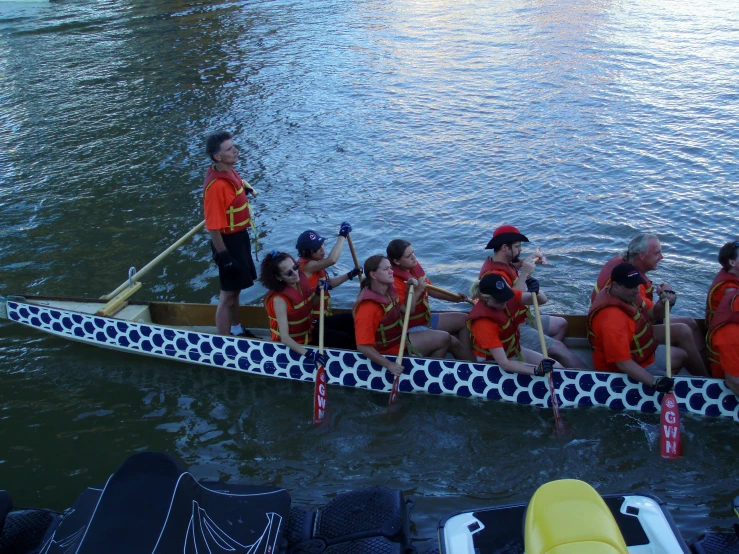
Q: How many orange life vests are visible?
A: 11